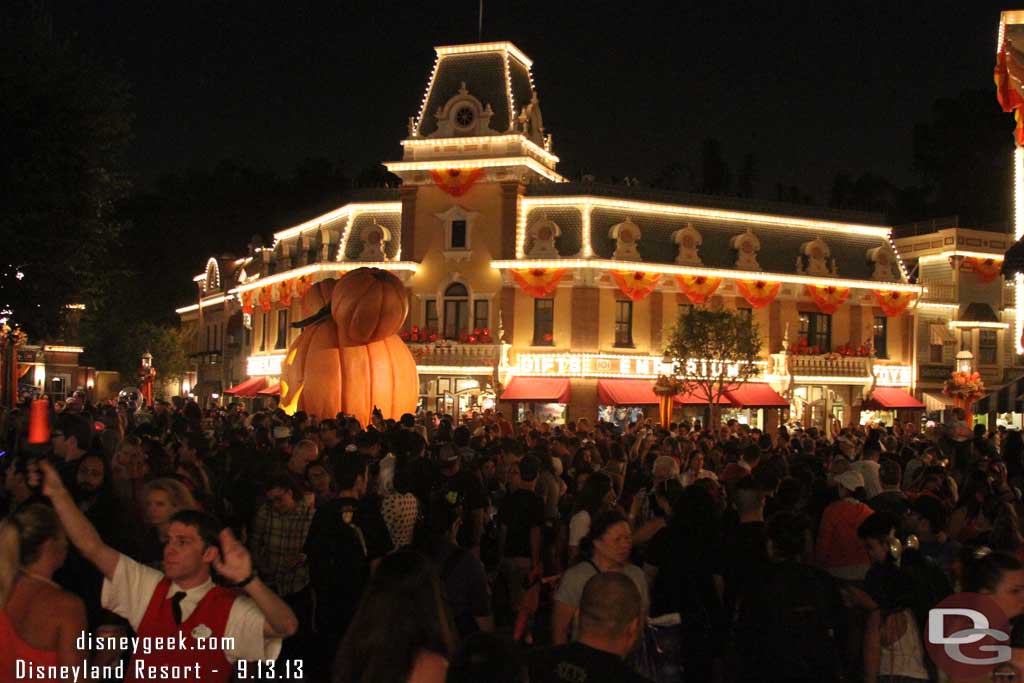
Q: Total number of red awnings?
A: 7